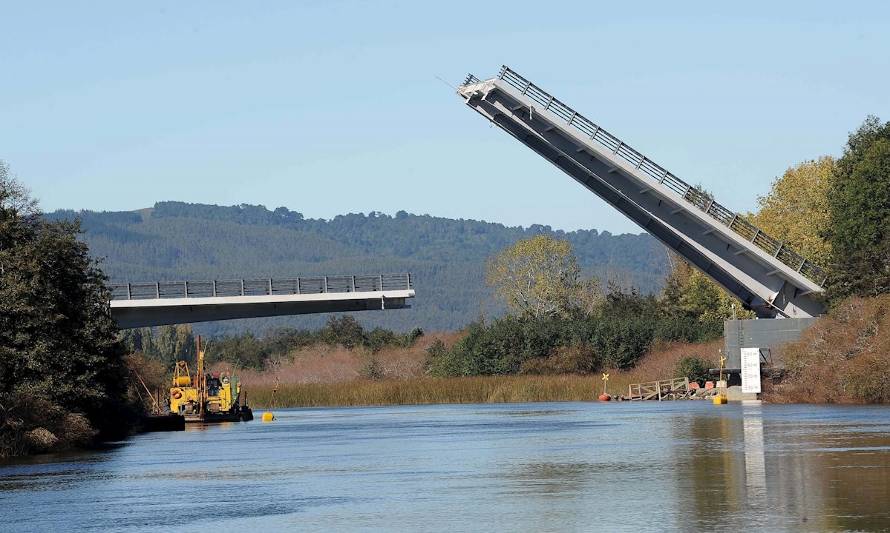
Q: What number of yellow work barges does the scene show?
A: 1